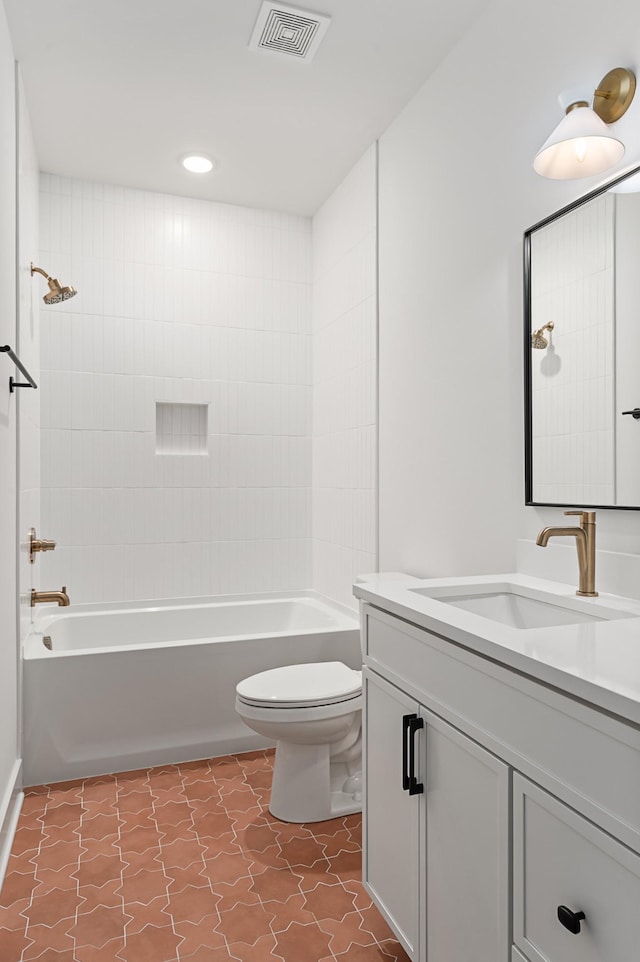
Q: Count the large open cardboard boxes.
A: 0